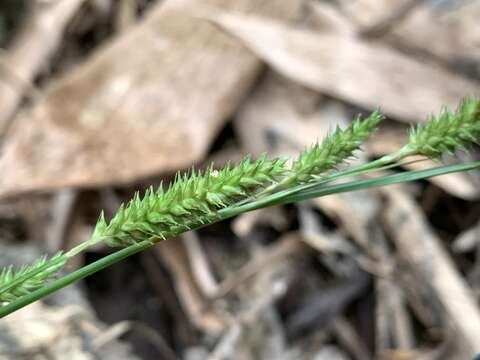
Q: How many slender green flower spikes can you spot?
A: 4